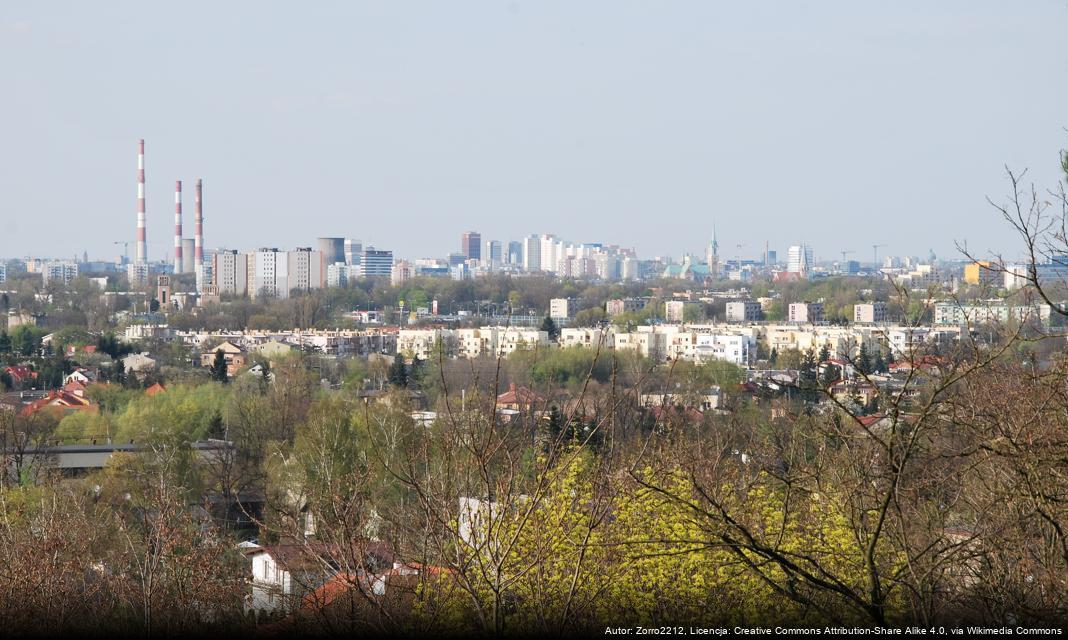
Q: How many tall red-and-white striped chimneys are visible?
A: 3